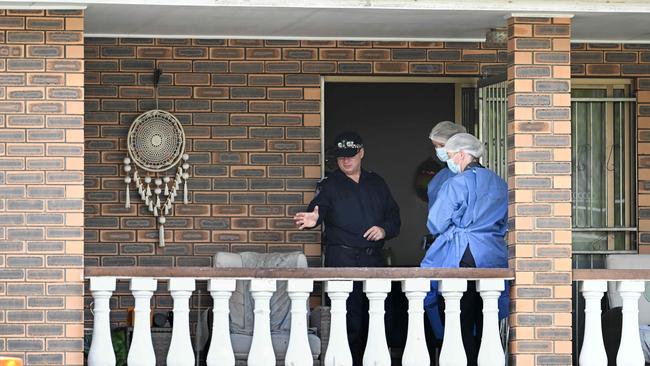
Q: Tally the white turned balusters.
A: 13